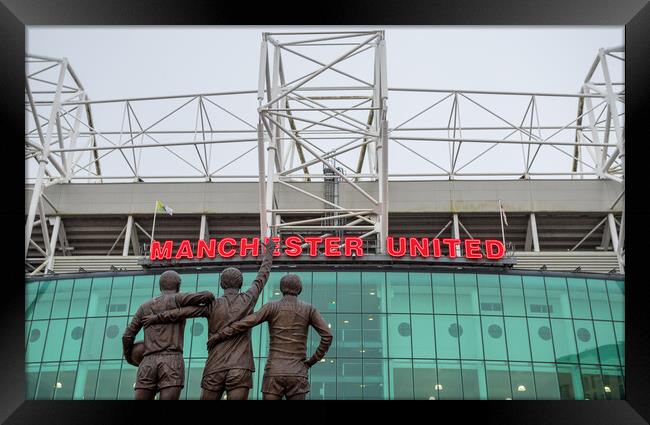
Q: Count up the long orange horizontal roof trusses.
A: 0